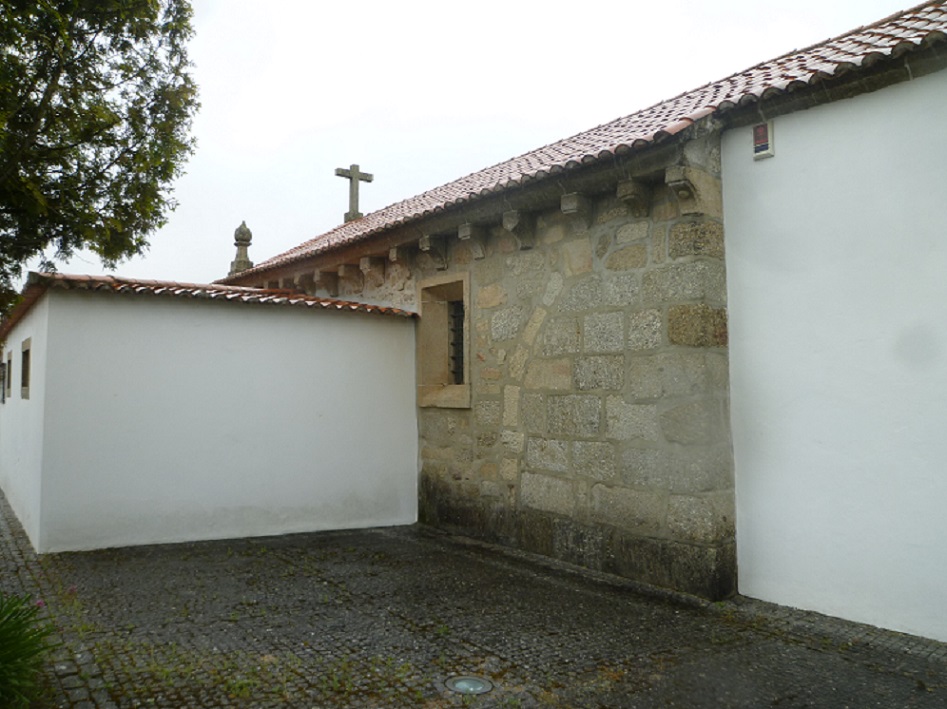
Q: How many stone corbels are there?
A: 13